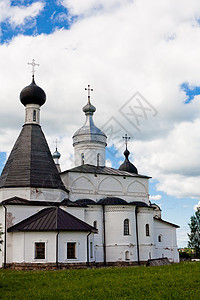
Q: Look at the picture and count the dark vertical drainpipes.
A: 5